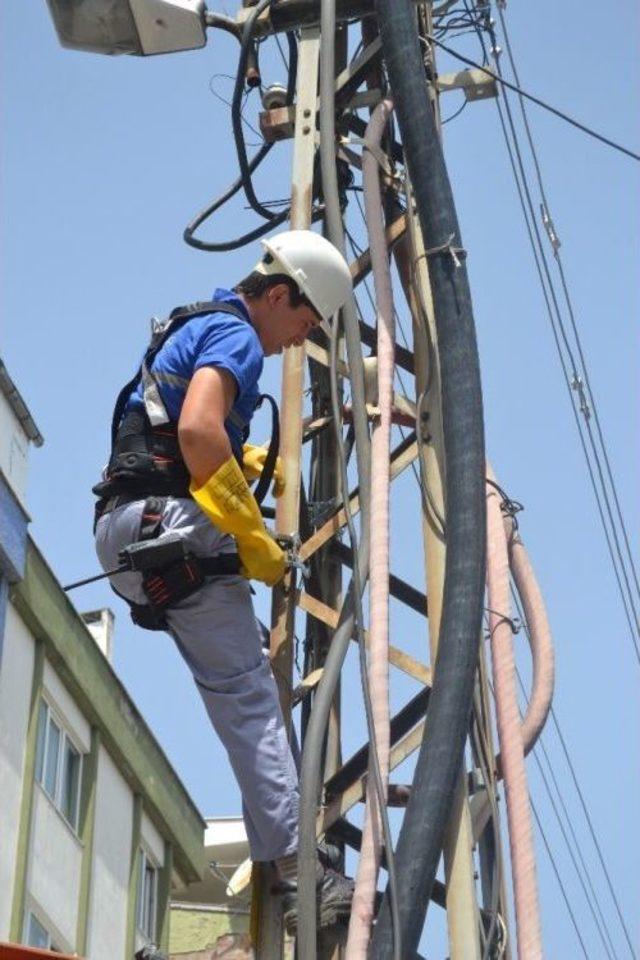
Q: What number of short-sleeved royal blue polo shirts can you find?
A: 1